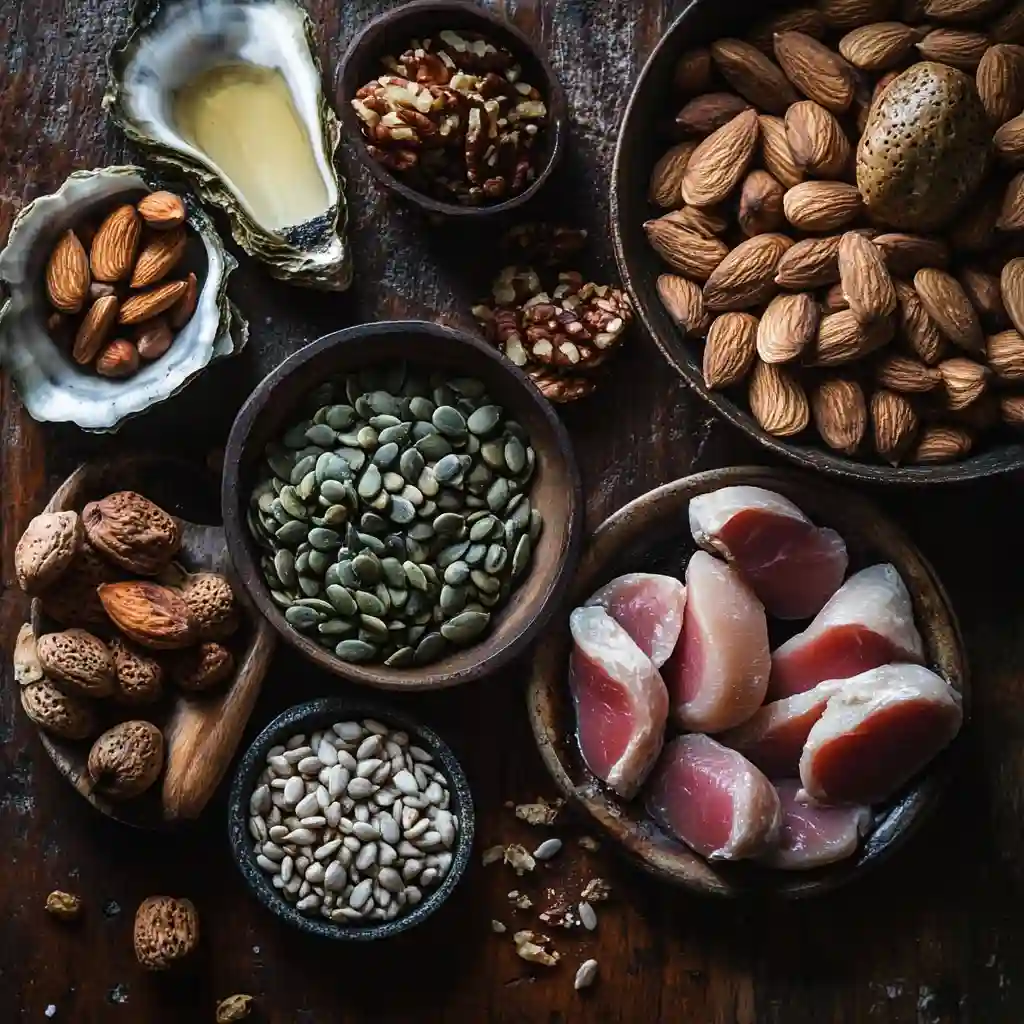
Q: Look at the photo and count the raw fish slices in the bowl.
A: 9